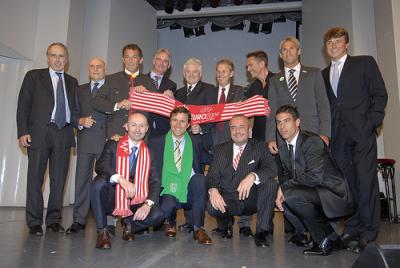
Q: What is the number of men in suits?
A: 13